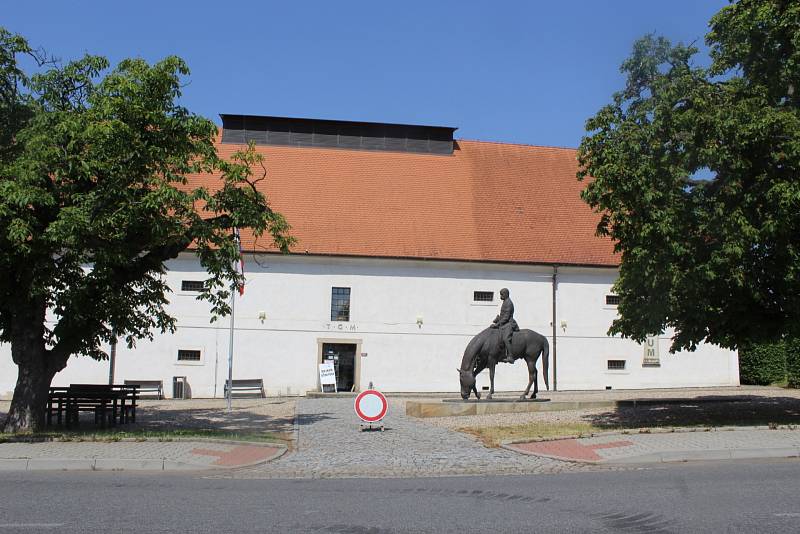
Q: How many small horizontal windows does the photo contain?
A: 5